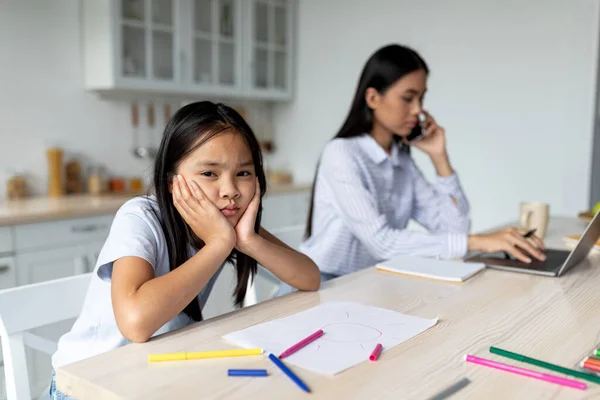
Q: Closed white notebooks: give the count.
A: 1